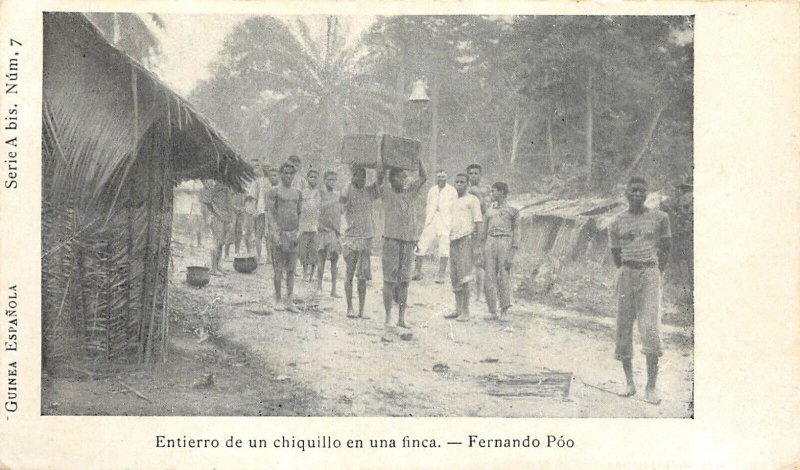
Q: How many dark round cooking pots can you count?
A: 2